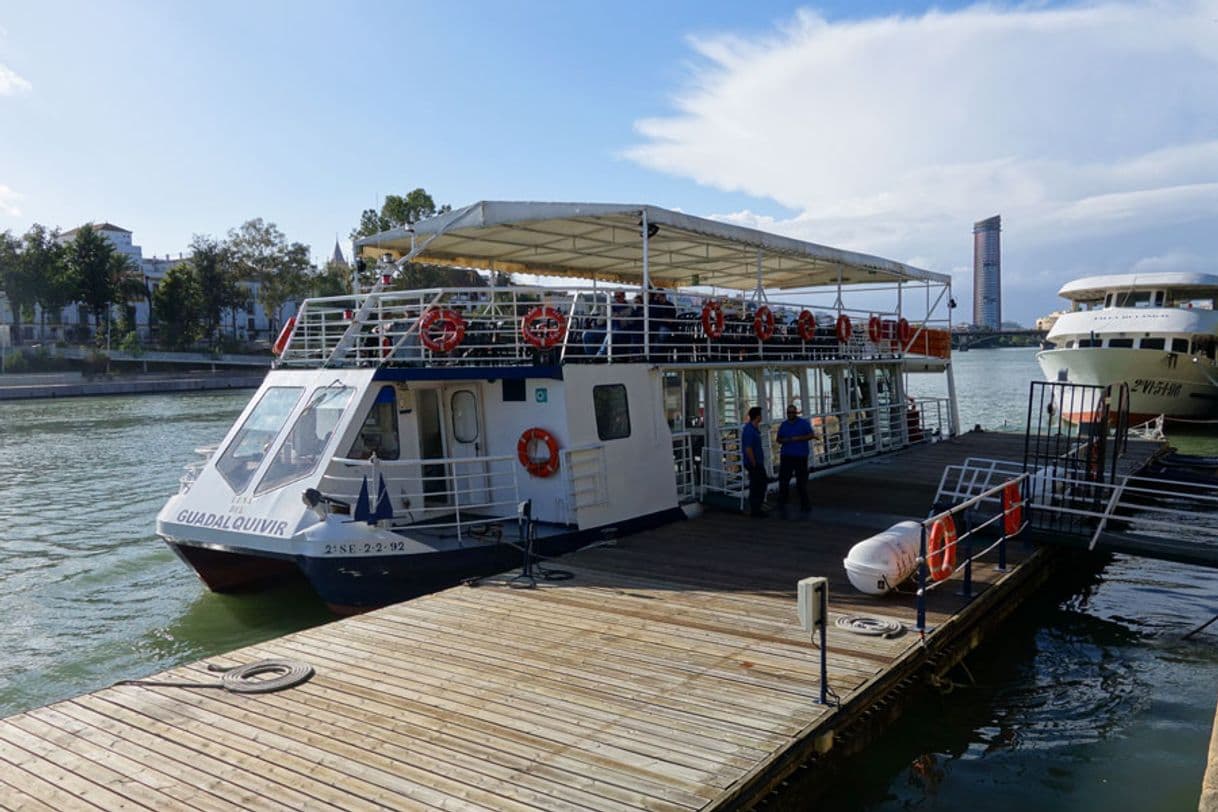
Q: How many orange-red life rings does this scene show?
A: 12